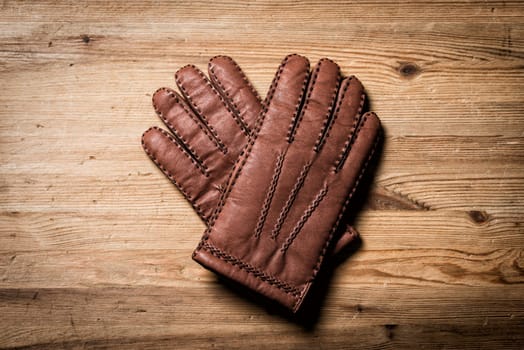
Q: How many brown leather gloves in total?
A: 2